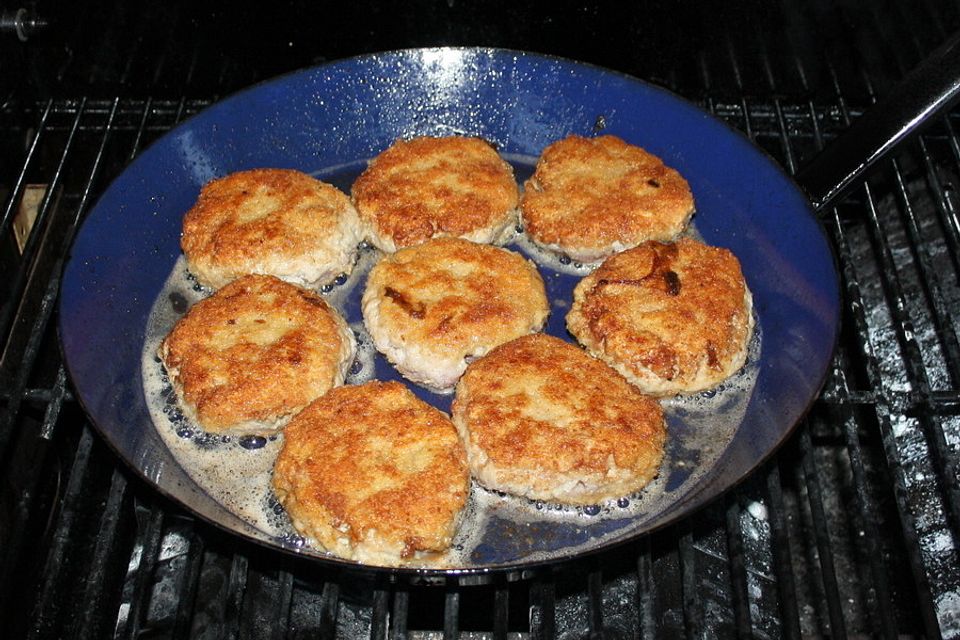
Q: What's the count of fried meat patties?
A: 8